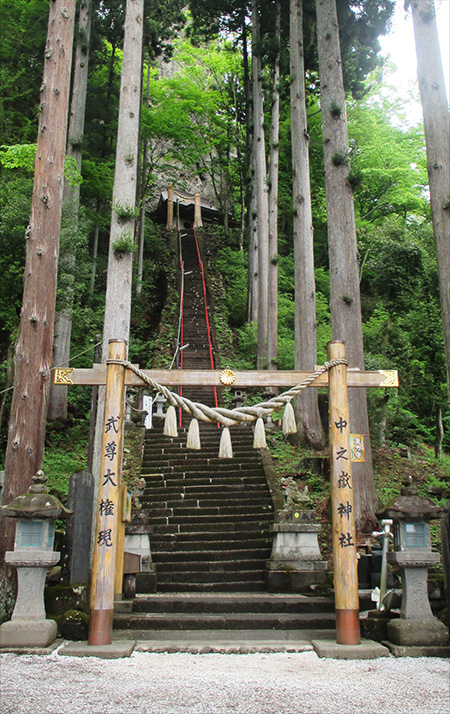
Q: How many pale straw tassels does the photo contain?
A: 5